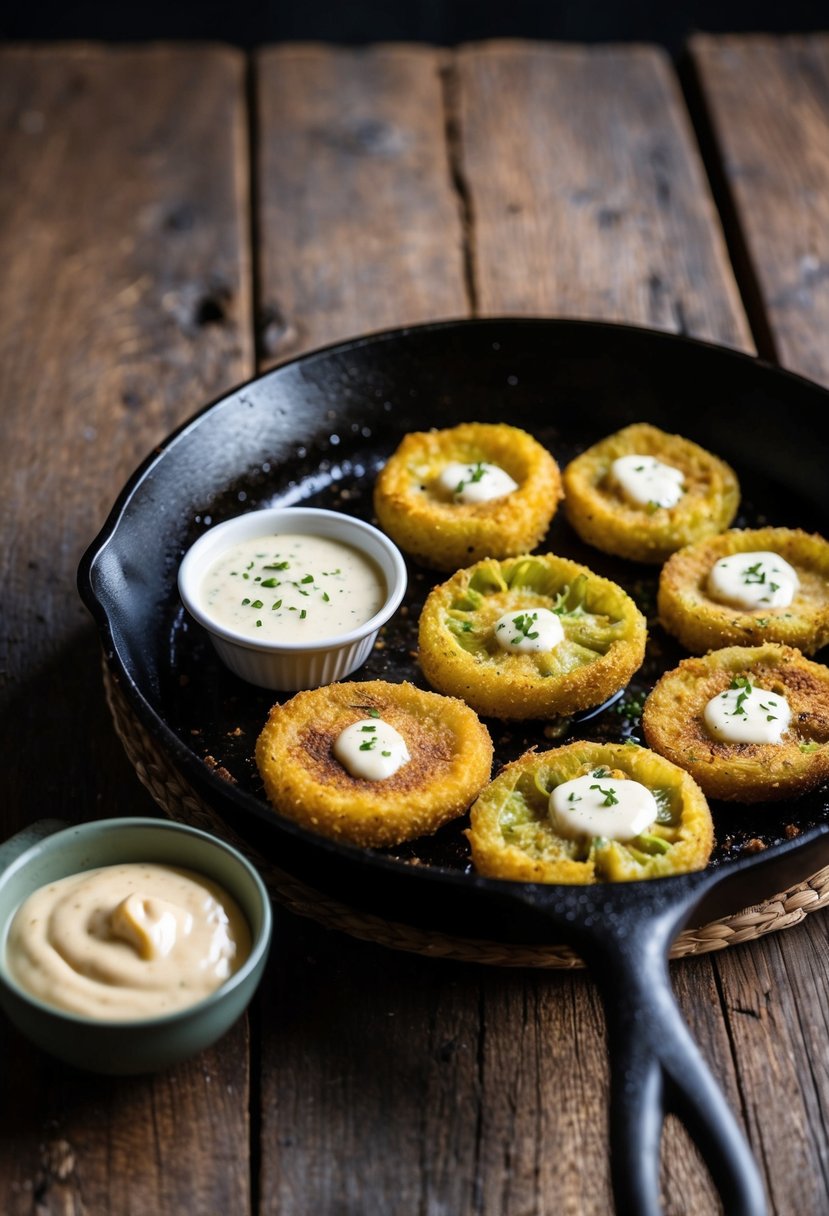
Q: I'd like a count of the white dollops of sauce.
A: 7